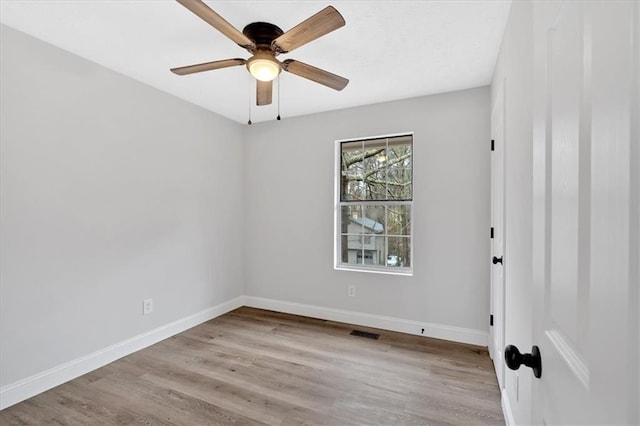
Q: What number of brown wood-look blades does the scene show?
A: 5